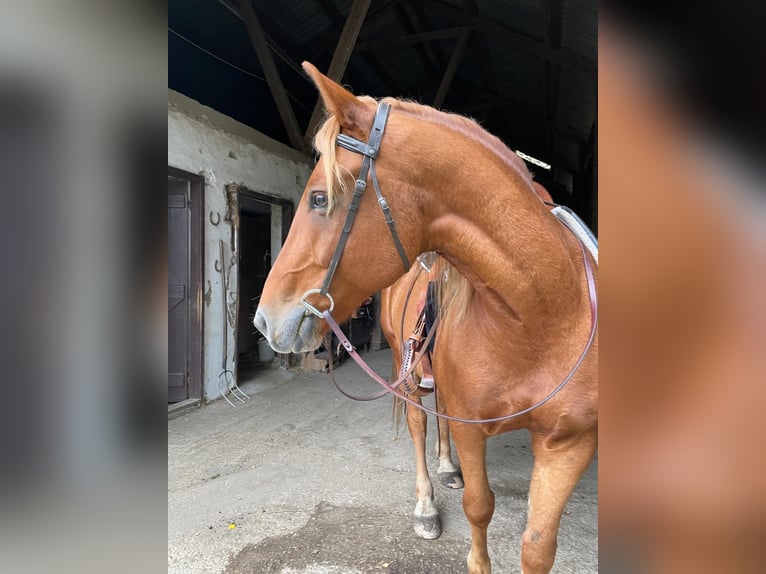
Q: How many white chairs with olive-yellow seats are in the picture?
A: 0